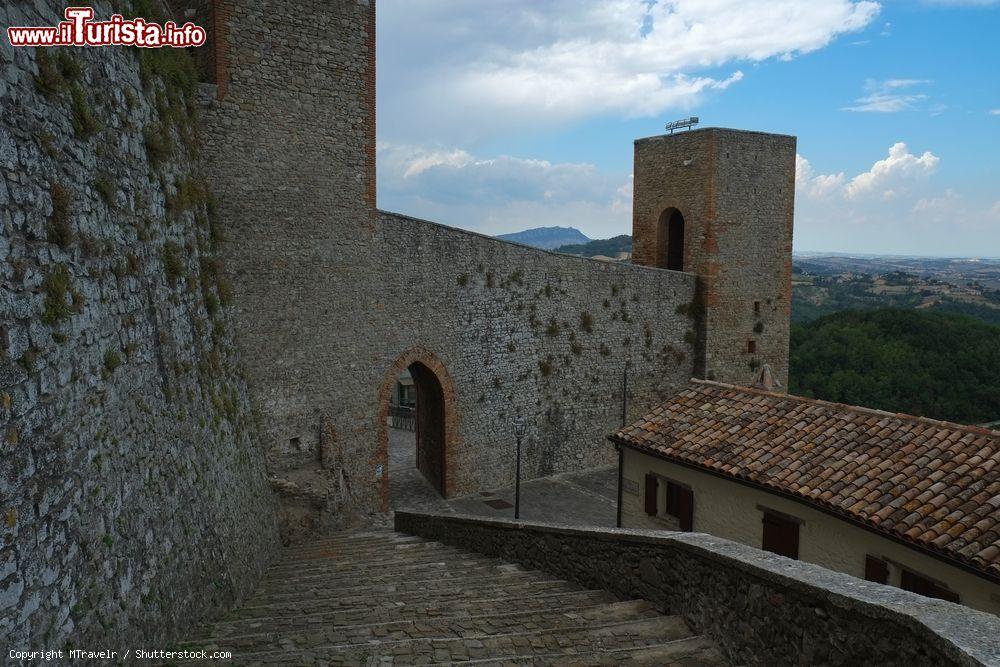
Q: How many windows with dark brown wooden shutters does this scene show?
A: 3